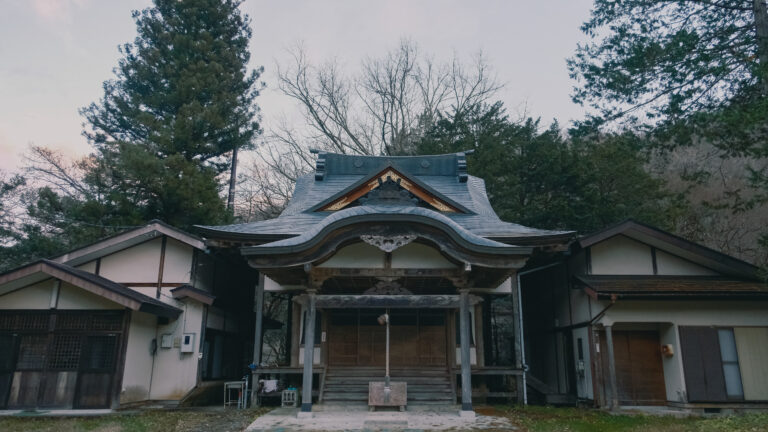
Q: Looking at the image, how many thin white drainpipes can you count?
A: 1